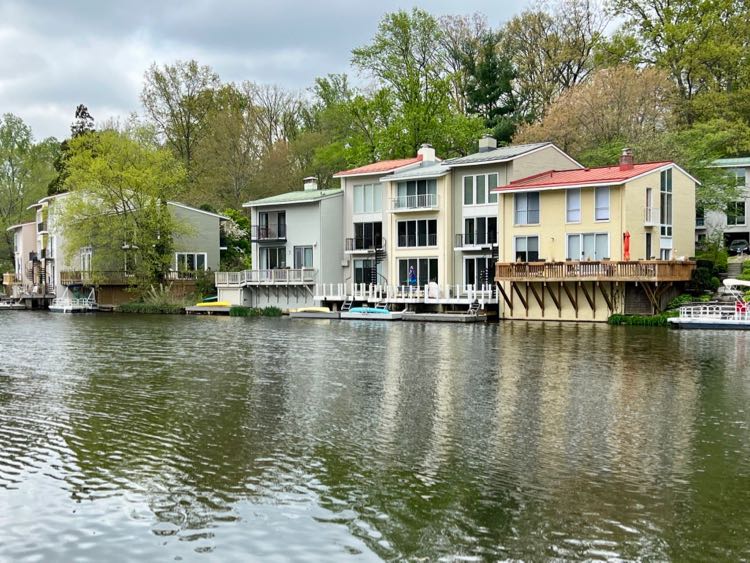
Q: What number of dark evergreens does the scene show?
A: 2